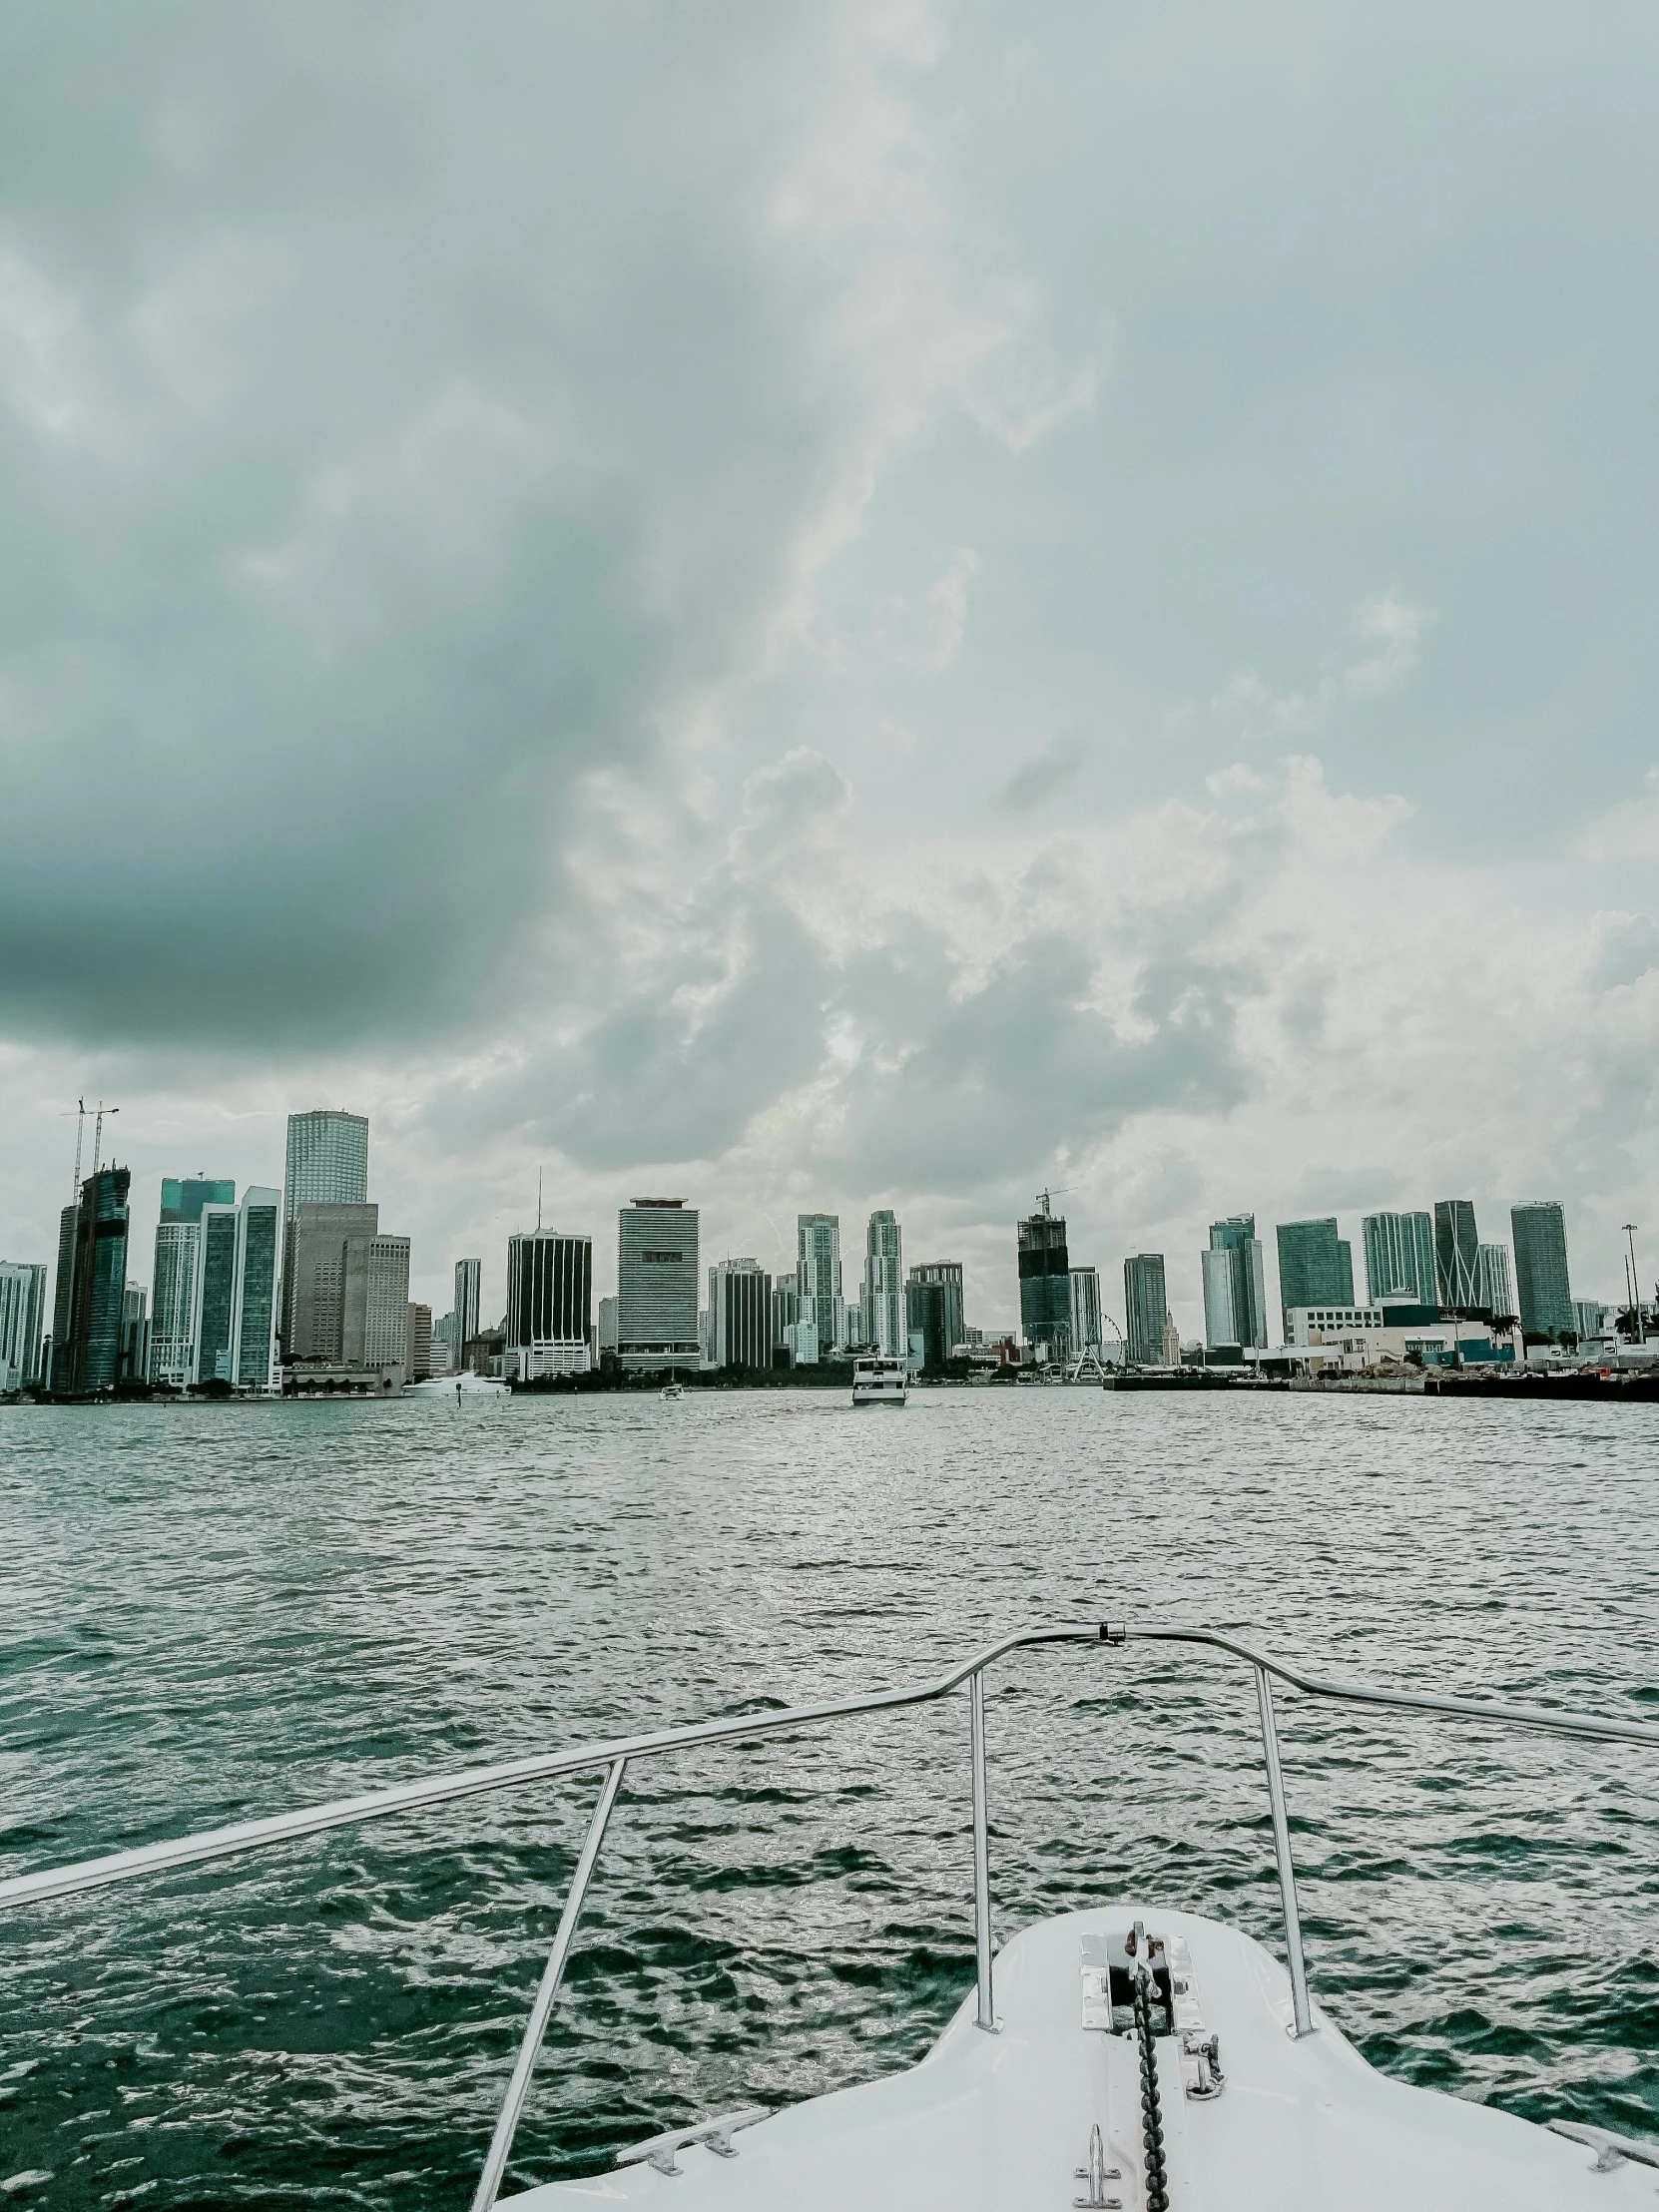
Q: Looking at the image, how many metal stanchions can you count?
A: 3